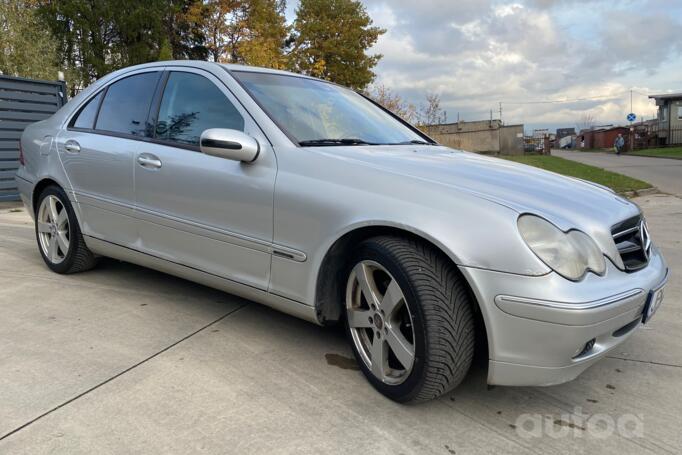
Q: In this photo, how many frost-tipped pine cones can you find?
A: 0